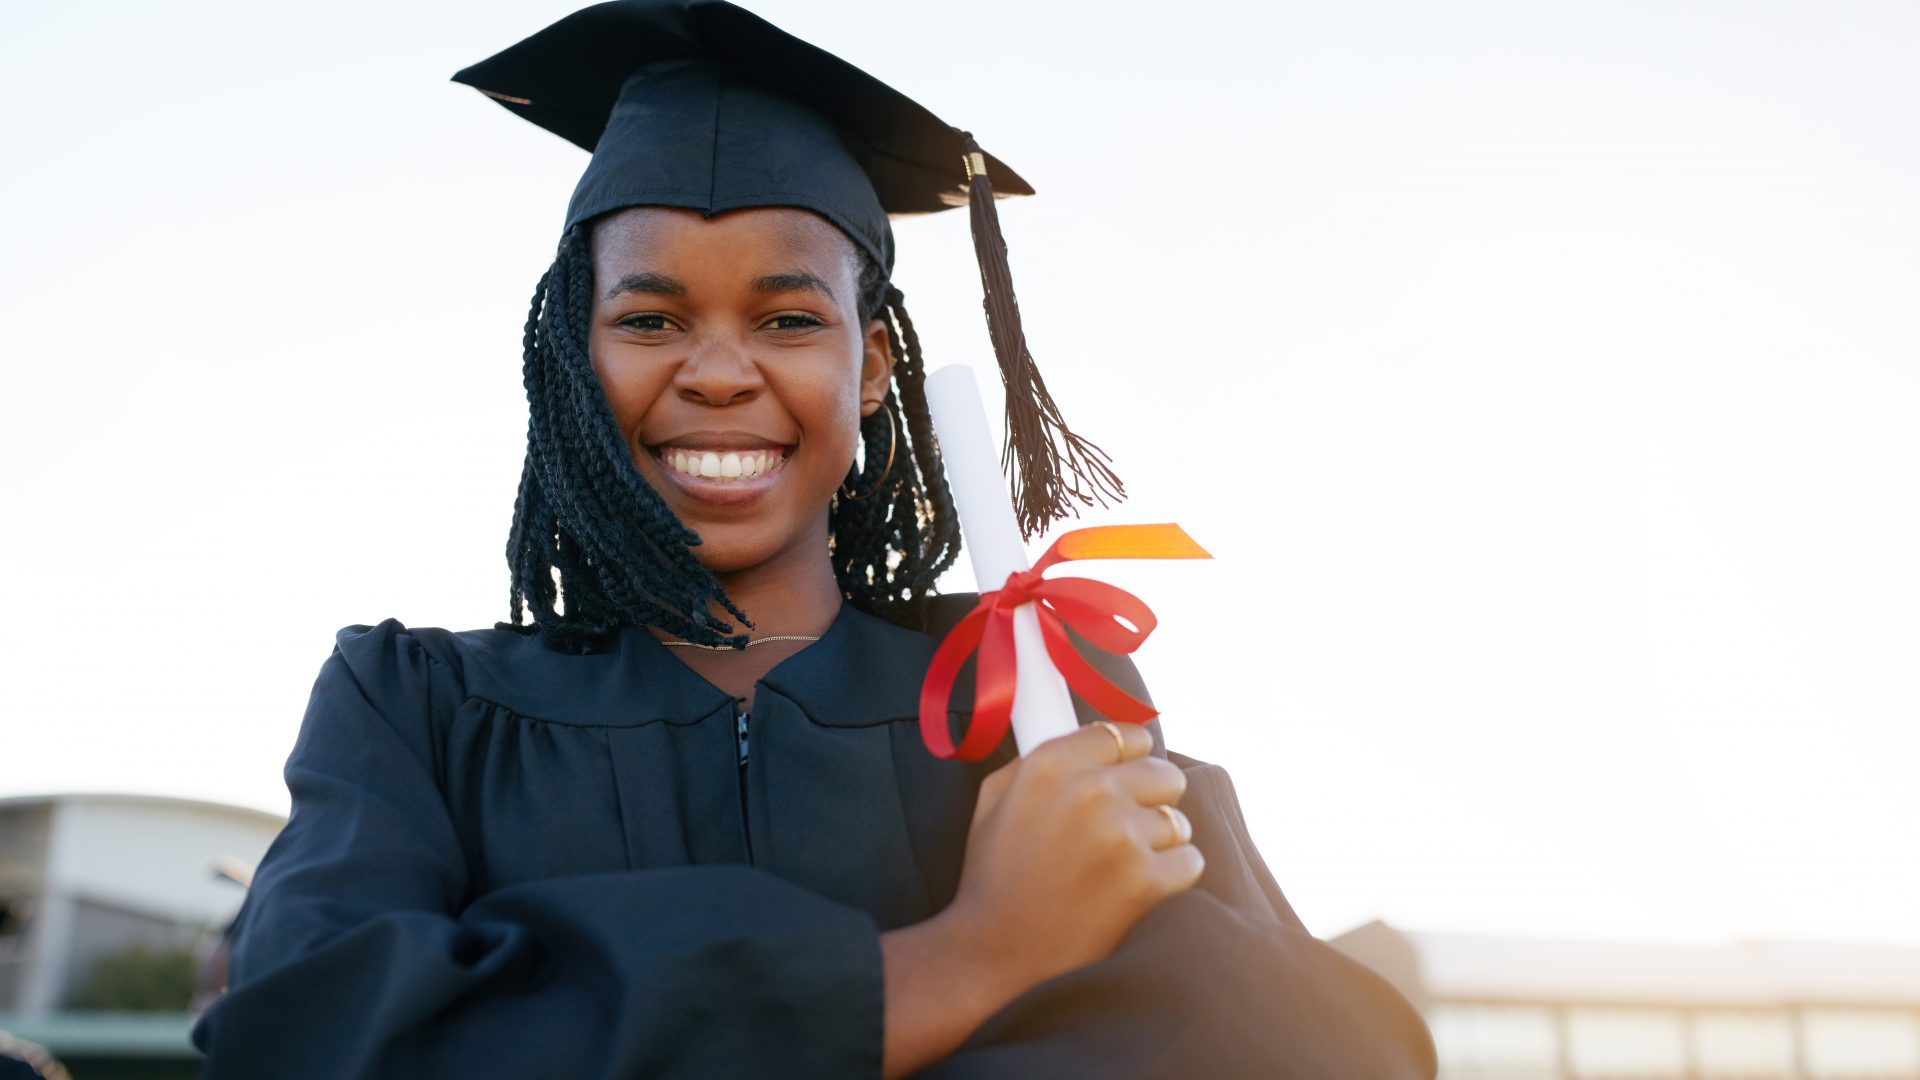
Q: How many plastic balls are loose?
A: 0